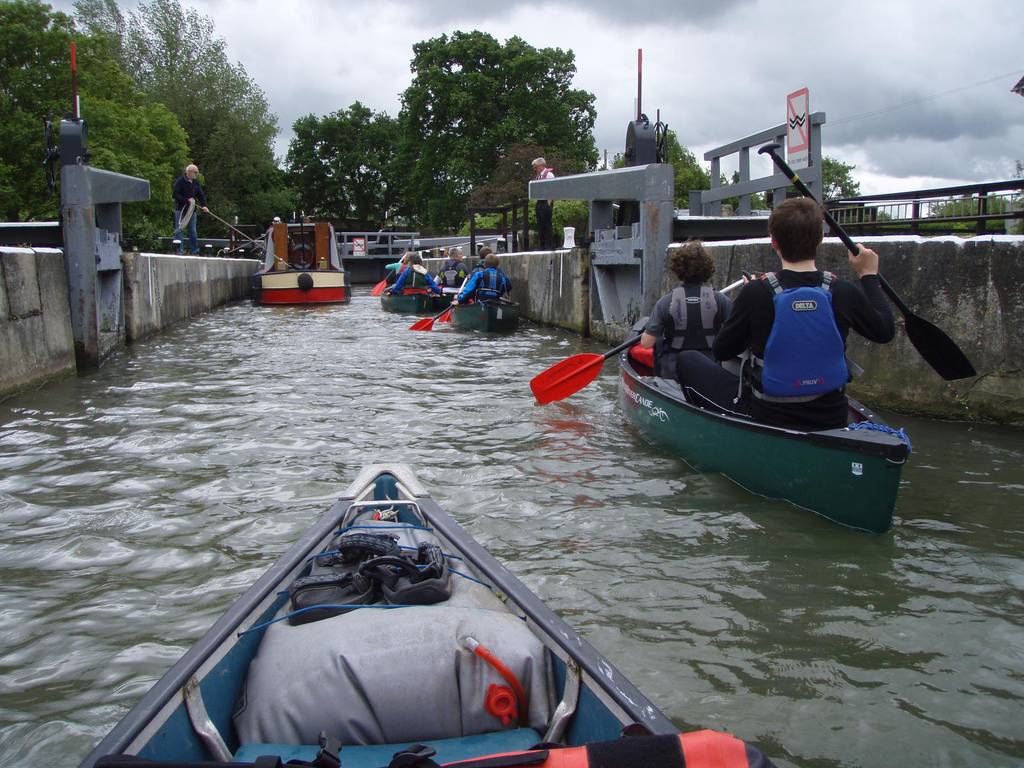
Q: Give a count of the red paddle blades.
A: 4